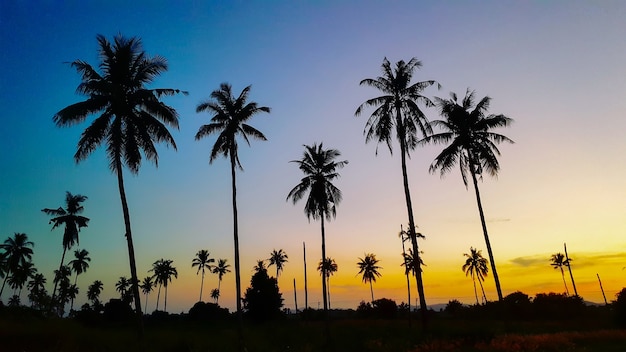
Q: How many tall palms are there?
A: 5